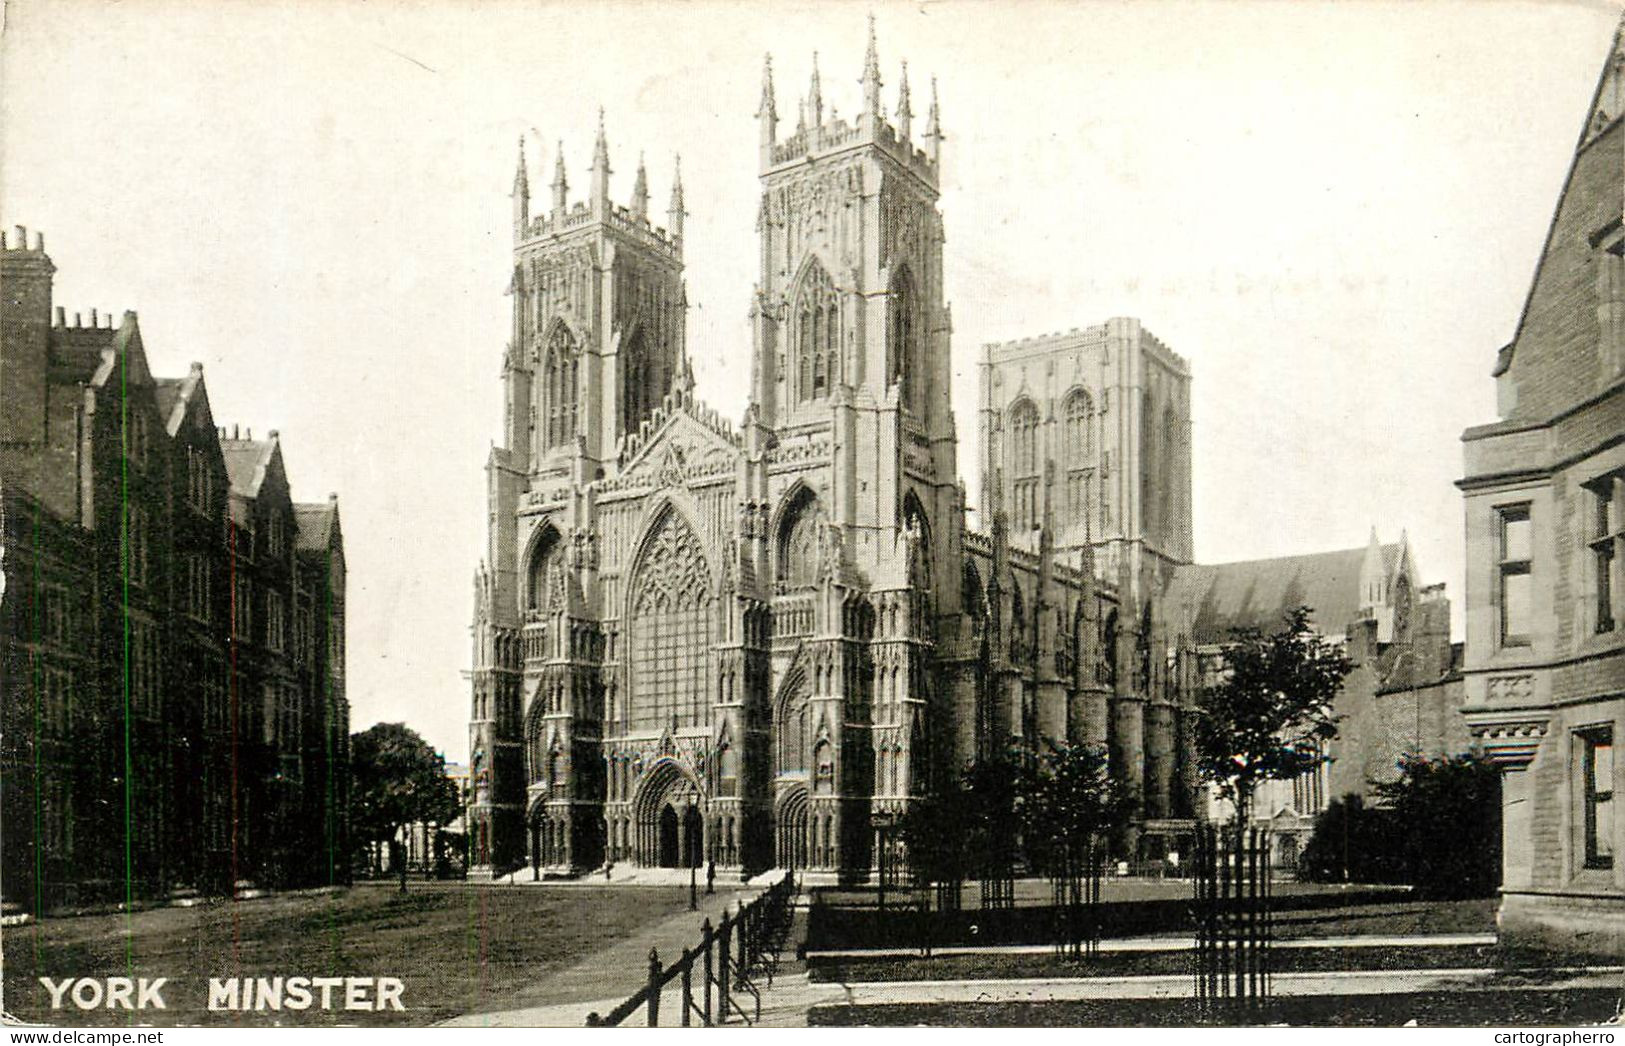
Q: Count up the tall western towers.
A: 2